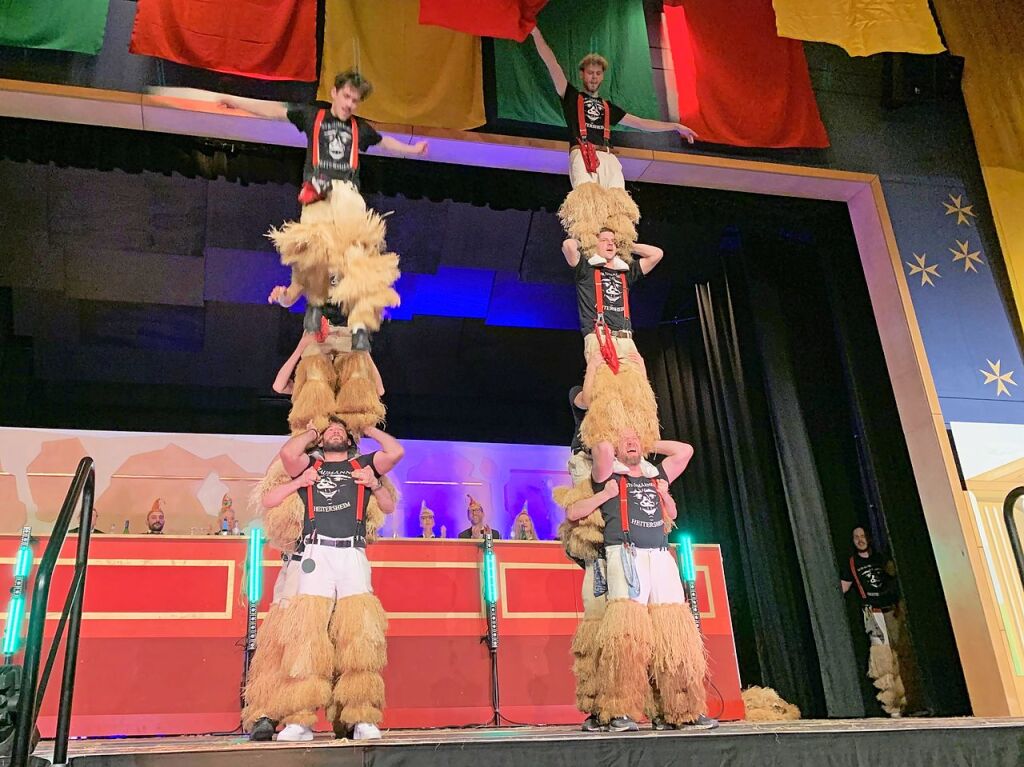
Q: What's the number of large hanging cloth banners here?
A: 7